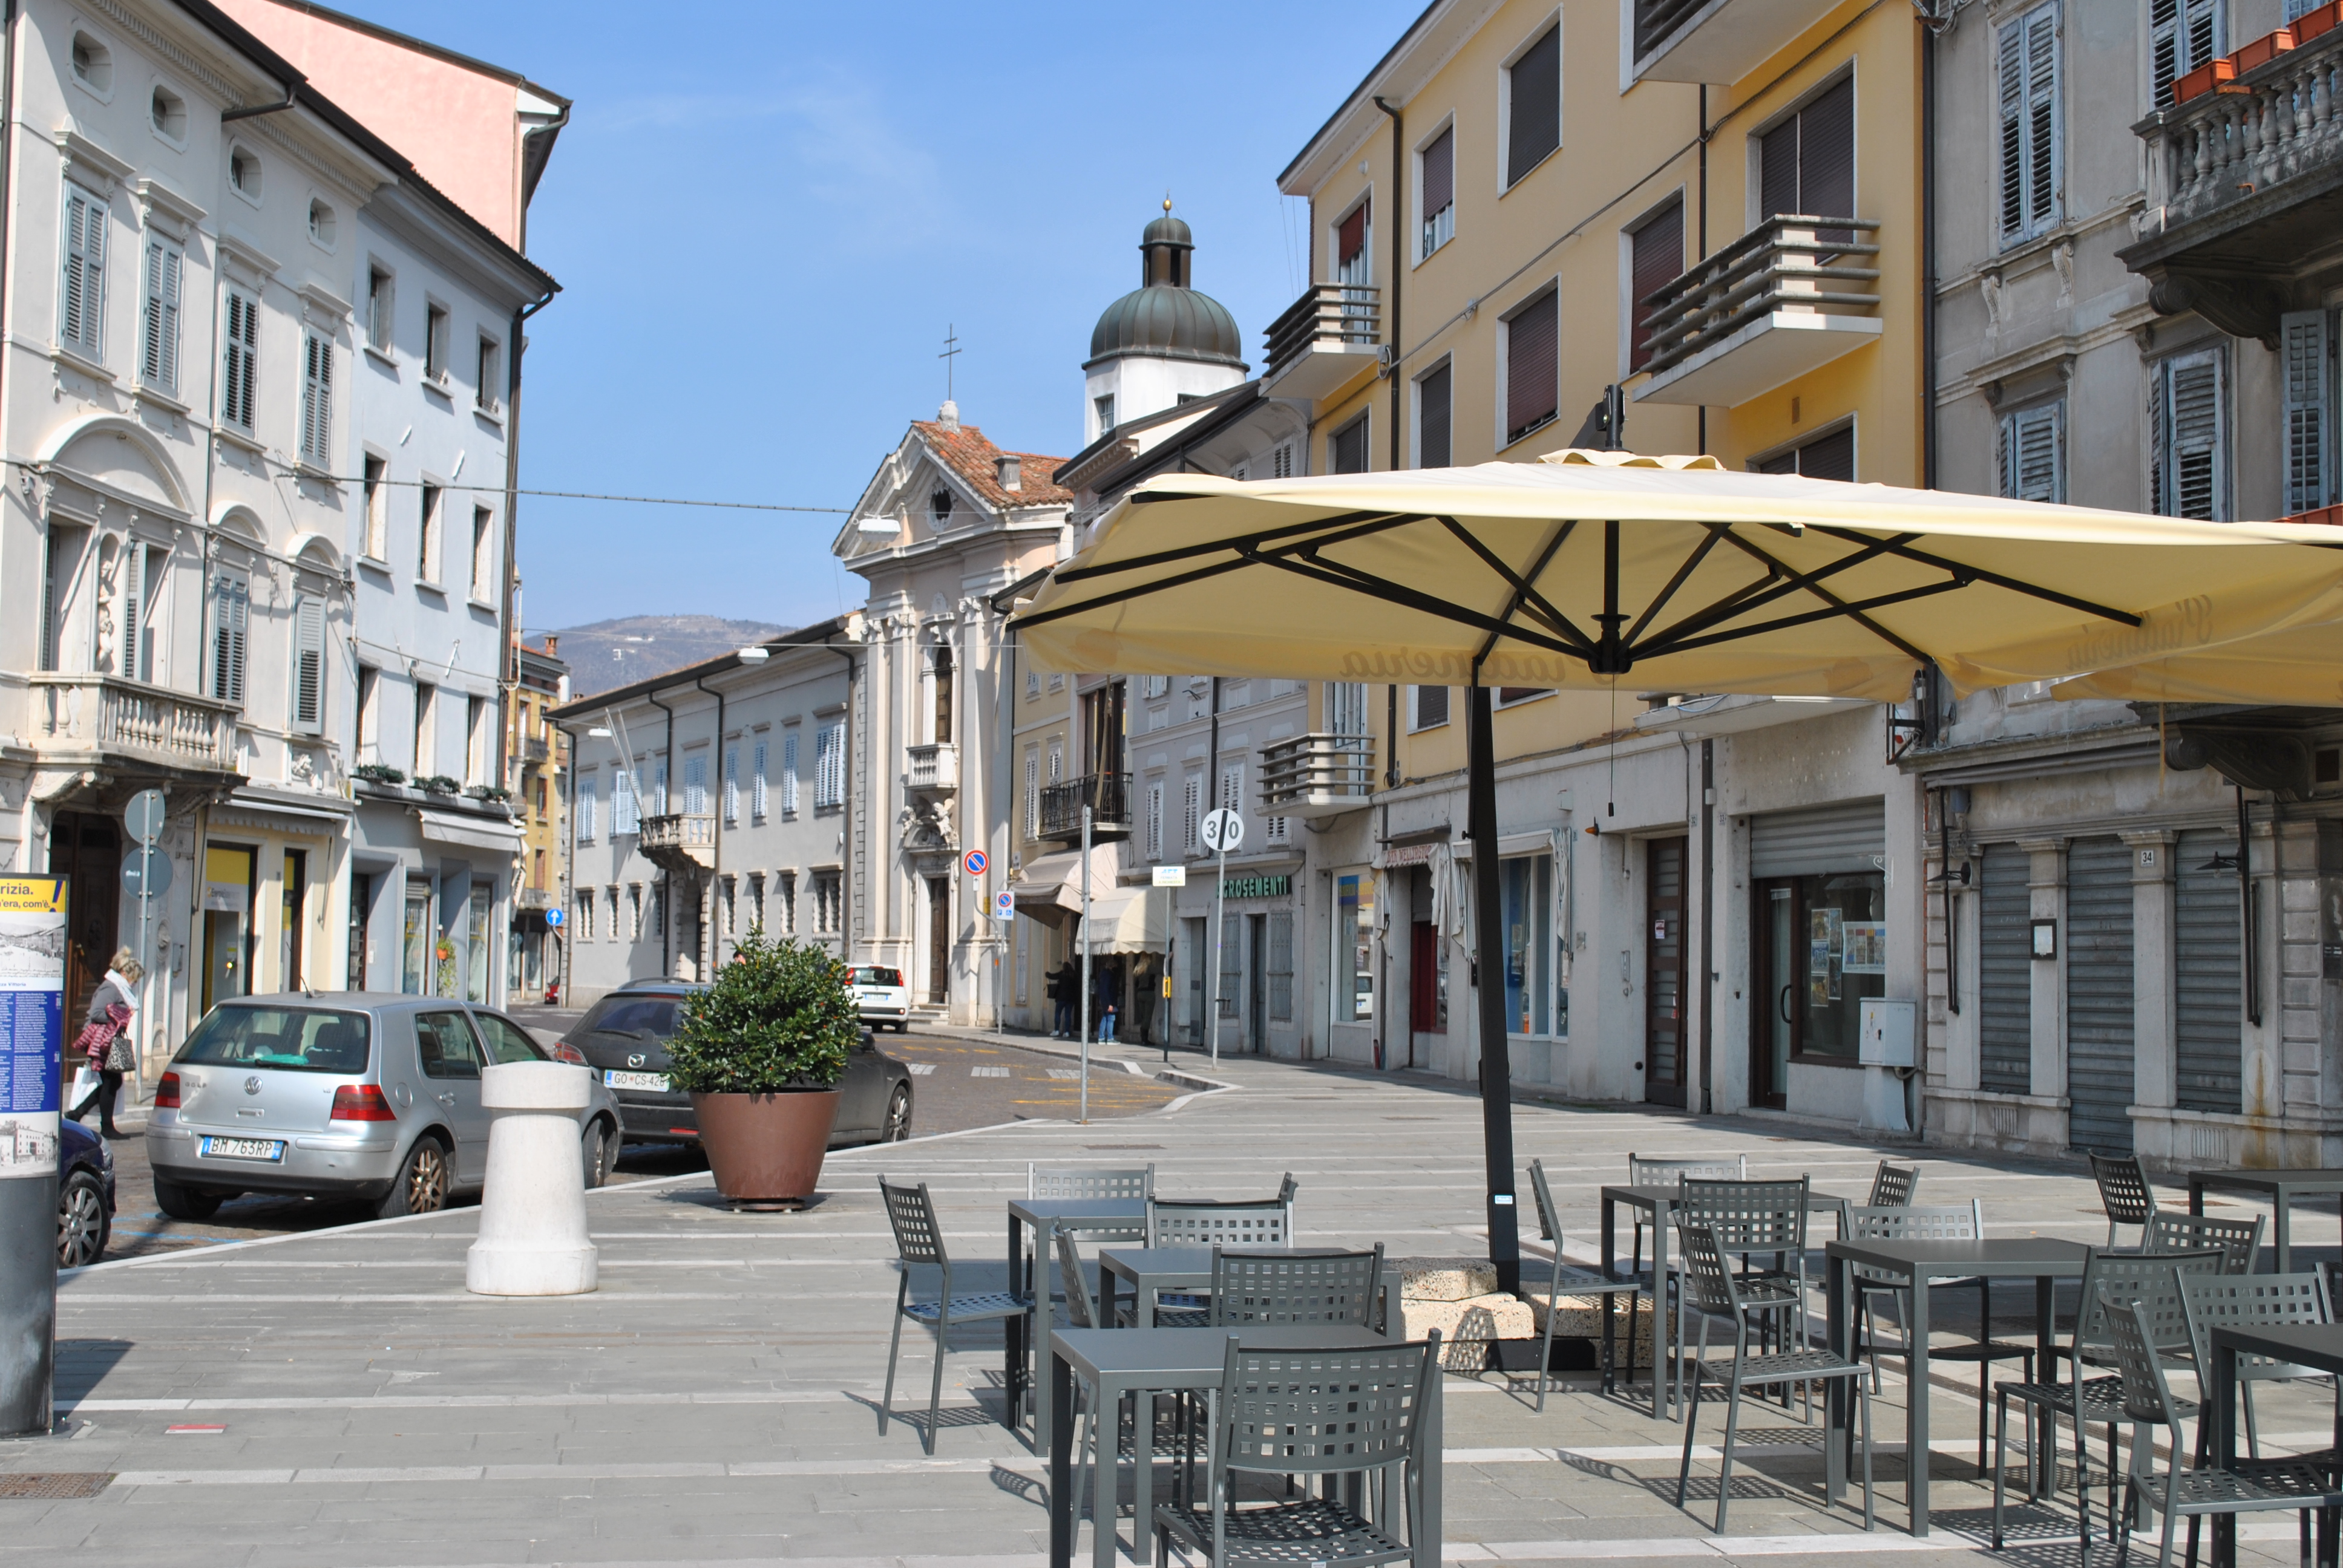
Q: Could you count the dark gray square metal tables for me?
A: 7